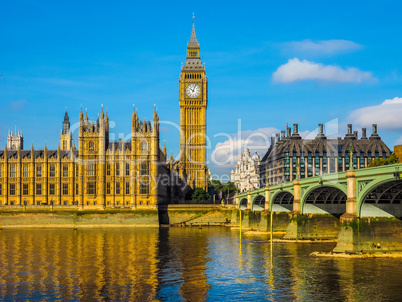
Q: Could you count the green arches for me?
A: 5